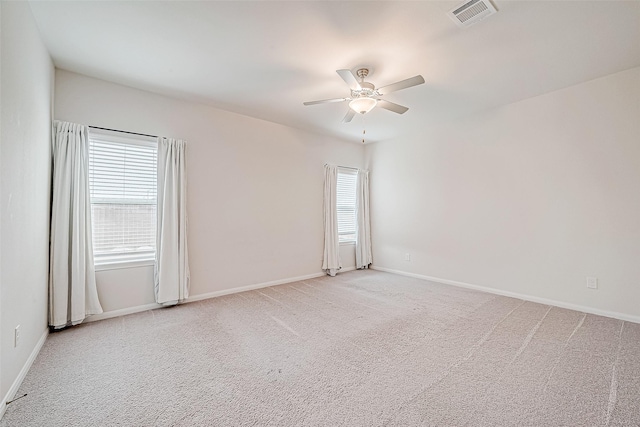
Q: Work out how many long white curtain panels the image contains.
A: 4